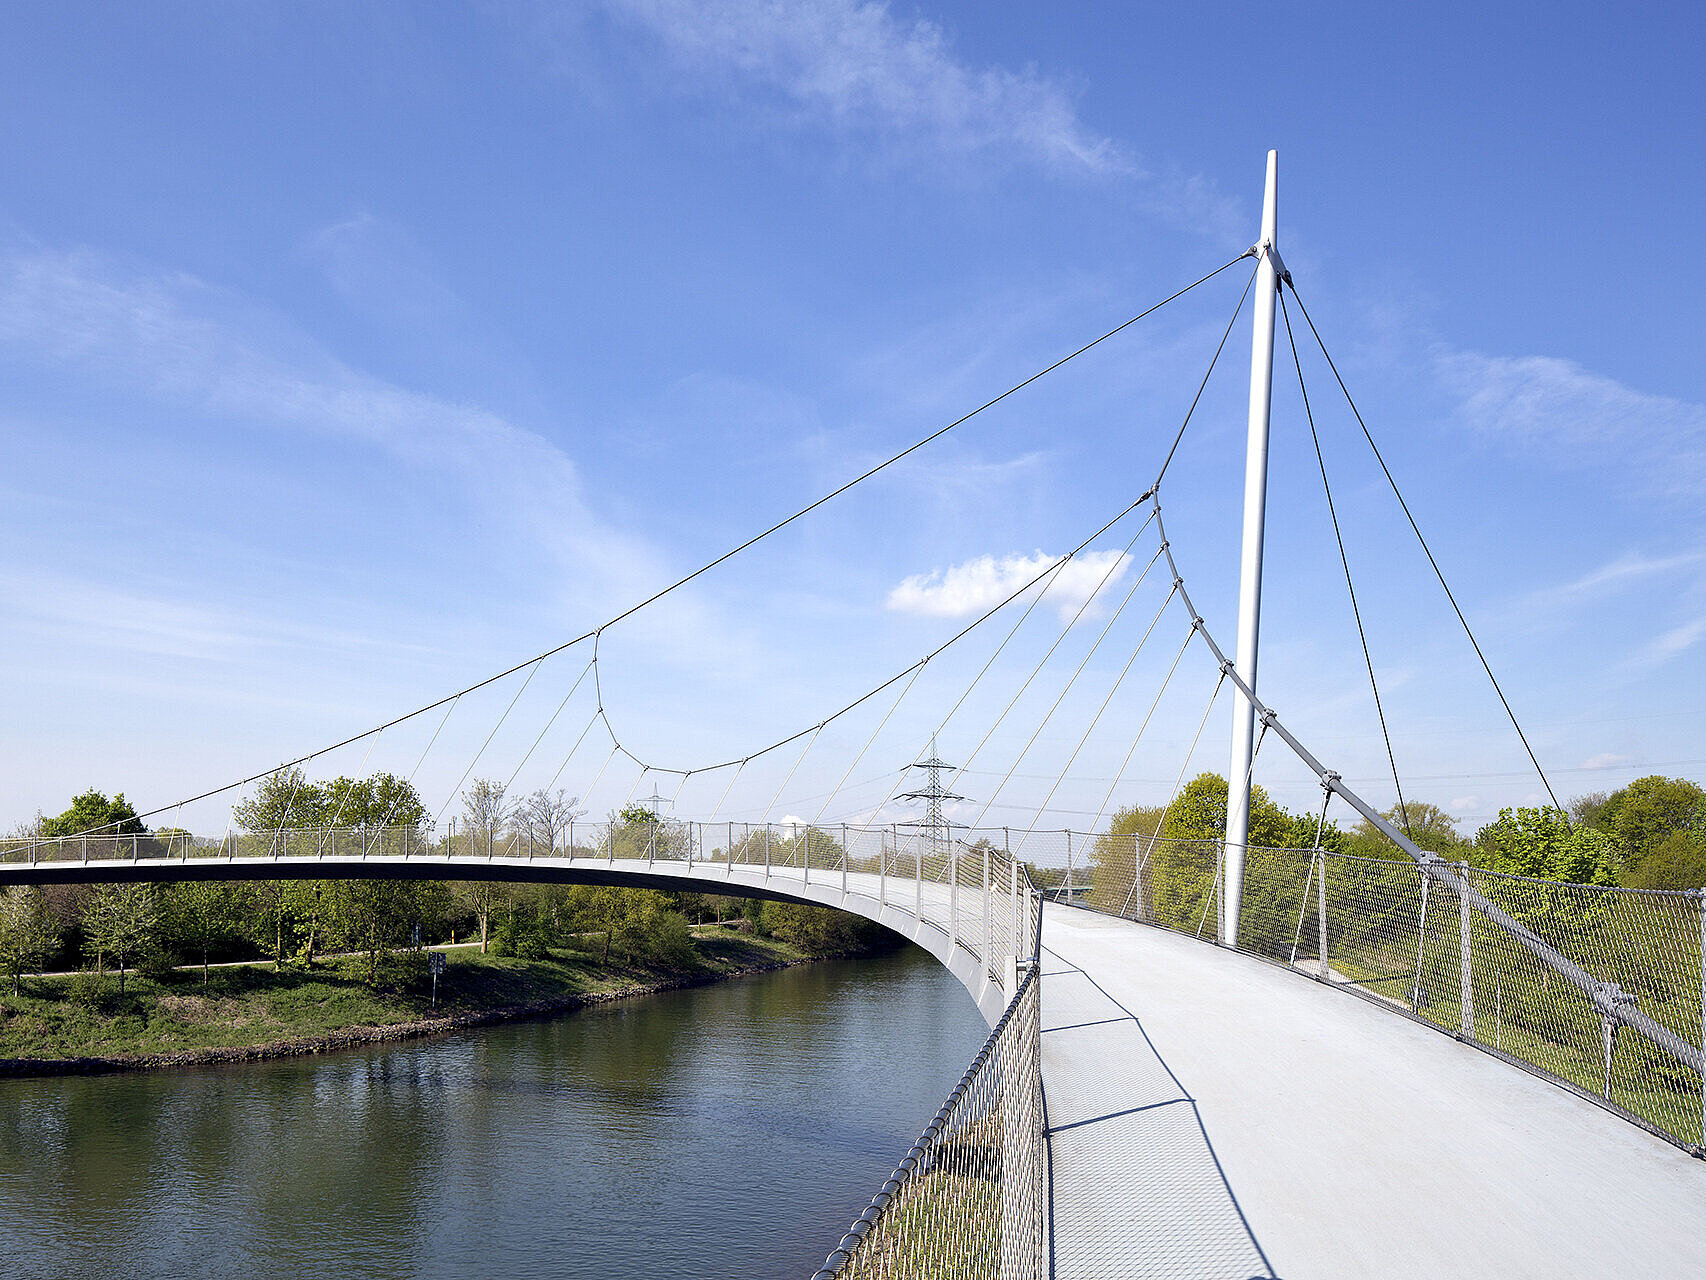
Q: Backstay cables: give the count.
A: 2